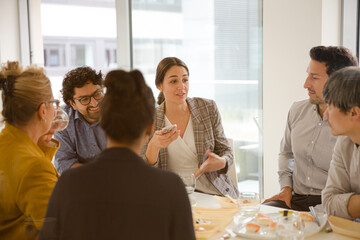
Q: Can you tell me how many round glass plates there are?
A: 1